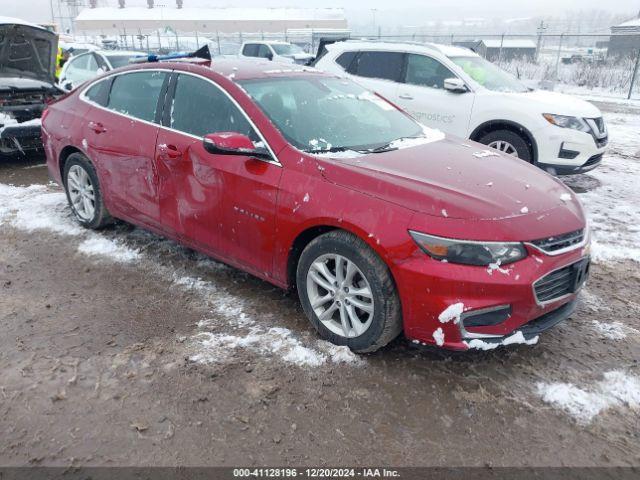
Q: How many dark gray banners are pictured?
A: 1